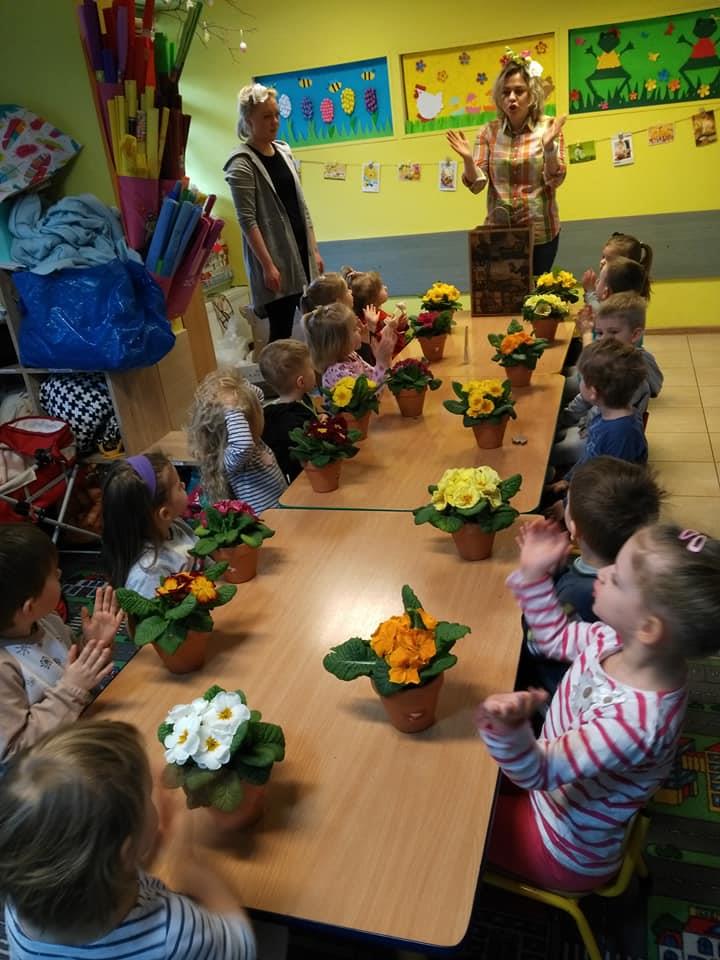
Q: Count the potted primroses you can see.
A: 14